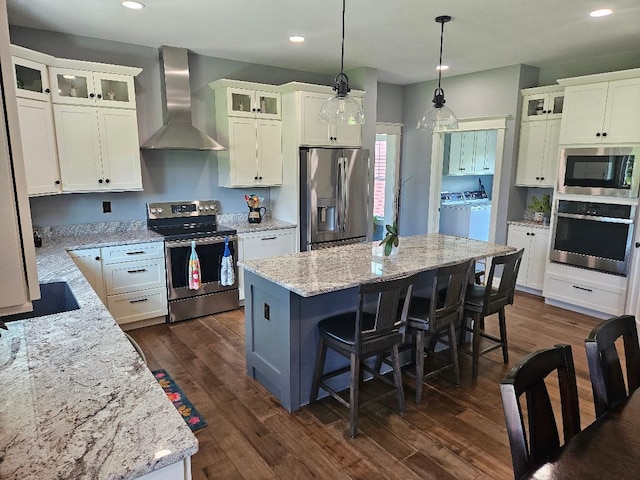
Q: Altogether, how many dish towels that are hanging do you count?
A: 2